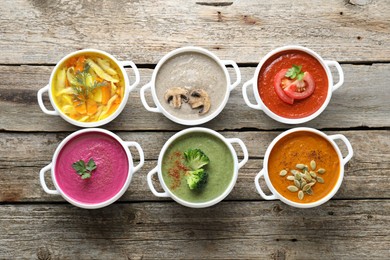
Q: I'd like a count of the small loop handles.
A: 12